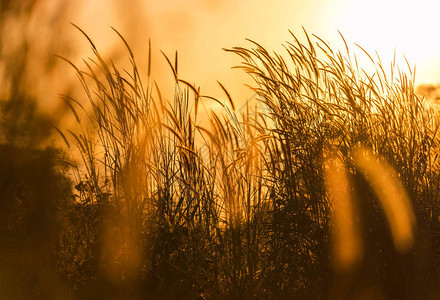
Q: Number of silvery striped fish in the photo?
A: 0